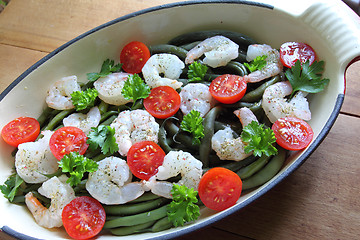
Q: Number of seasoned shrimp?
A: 14